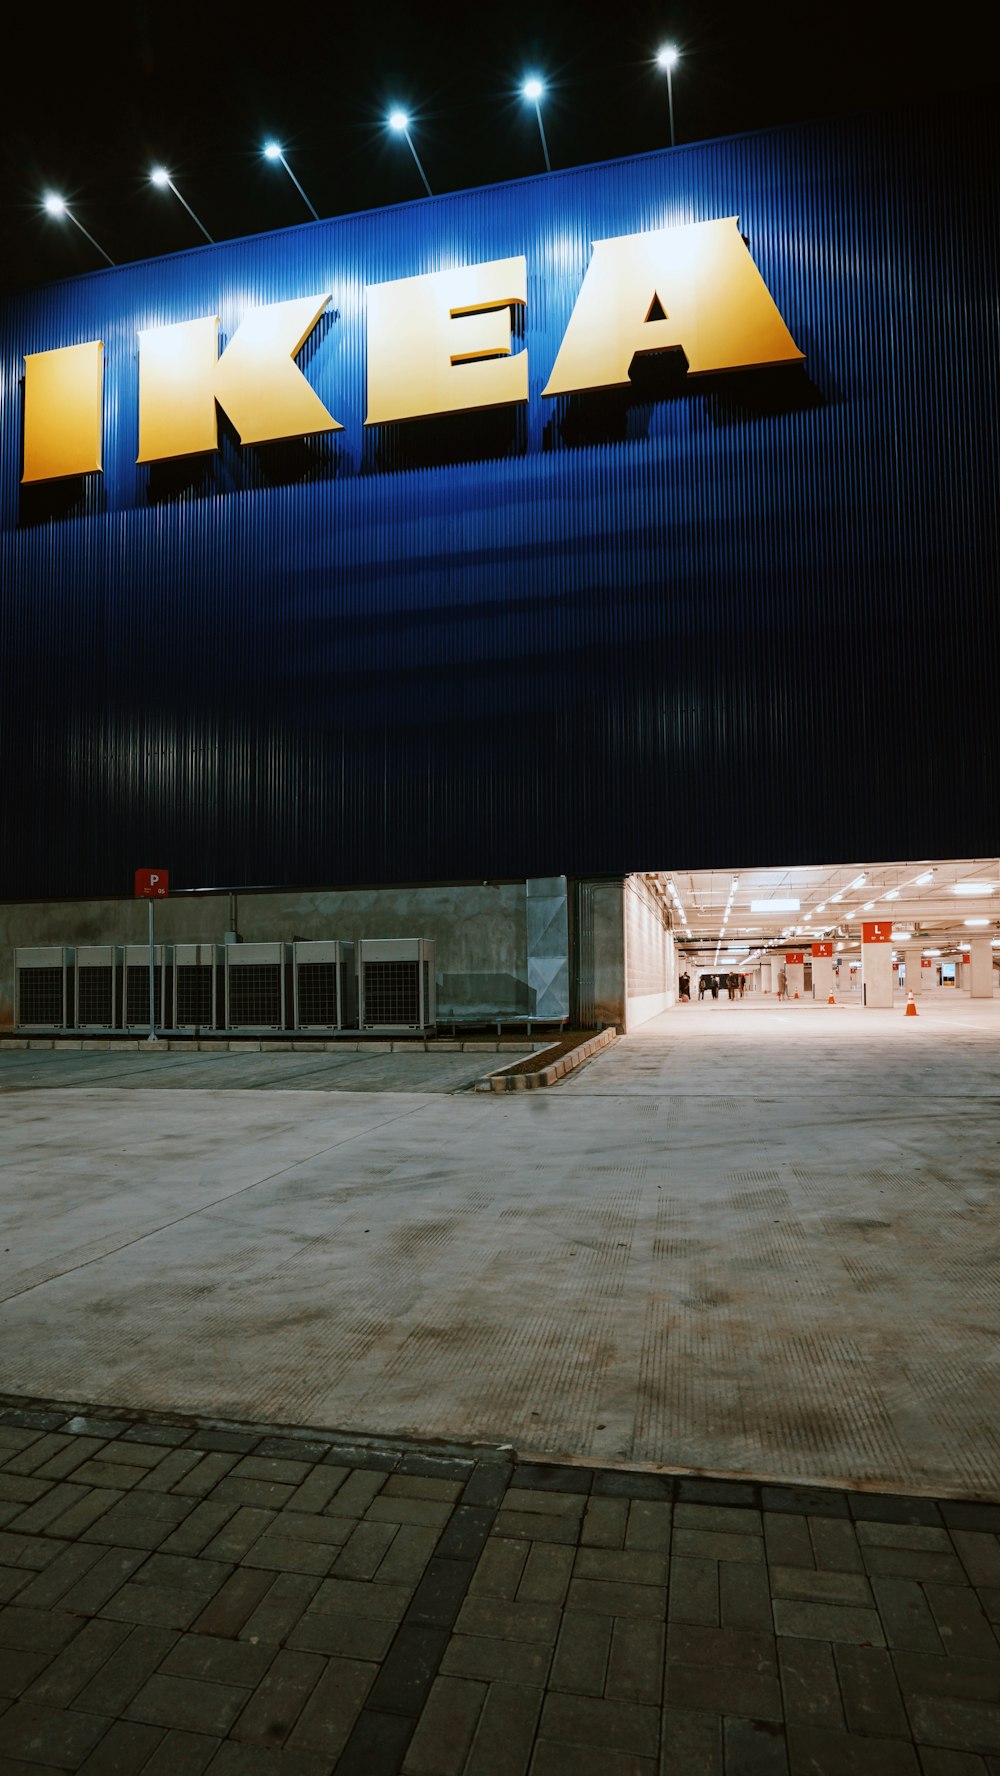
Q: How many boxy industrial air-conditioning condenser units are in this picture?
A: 7